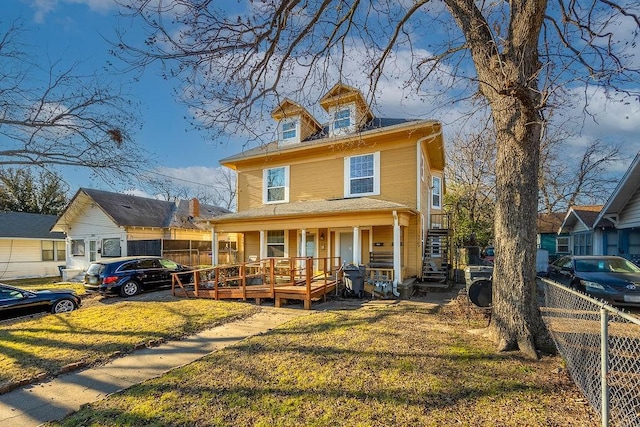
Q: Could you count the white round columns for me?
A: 5